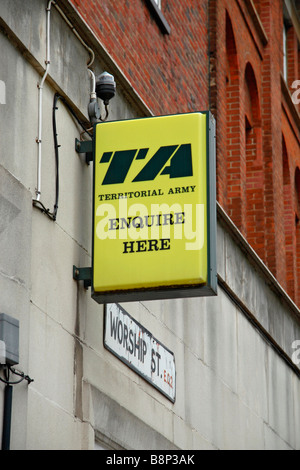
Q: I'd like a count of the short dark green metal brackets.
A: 2